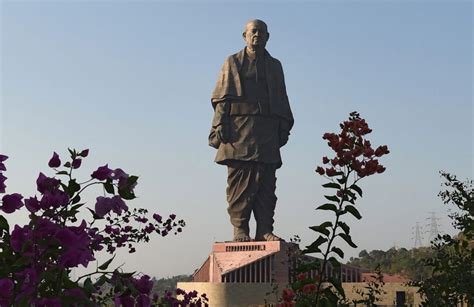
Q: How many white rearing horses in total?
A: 0